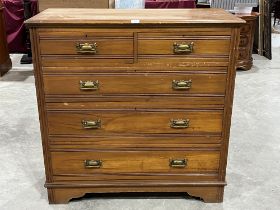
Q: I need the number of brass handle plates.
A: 8